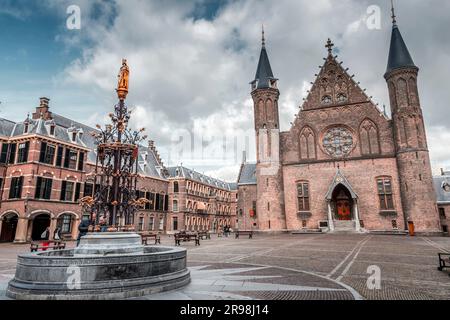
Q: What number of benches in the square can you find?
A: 6